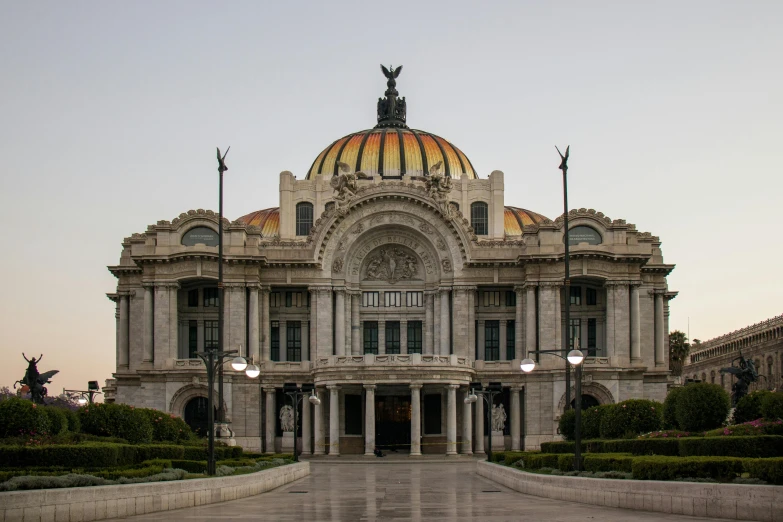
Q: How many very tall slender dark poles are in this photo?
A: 2